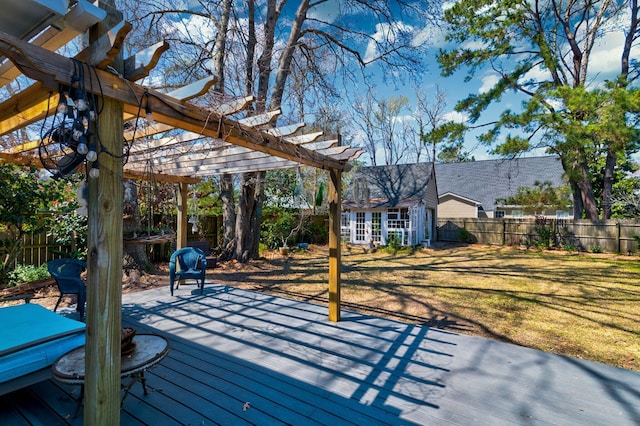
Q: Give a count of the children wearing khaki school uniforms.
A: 0